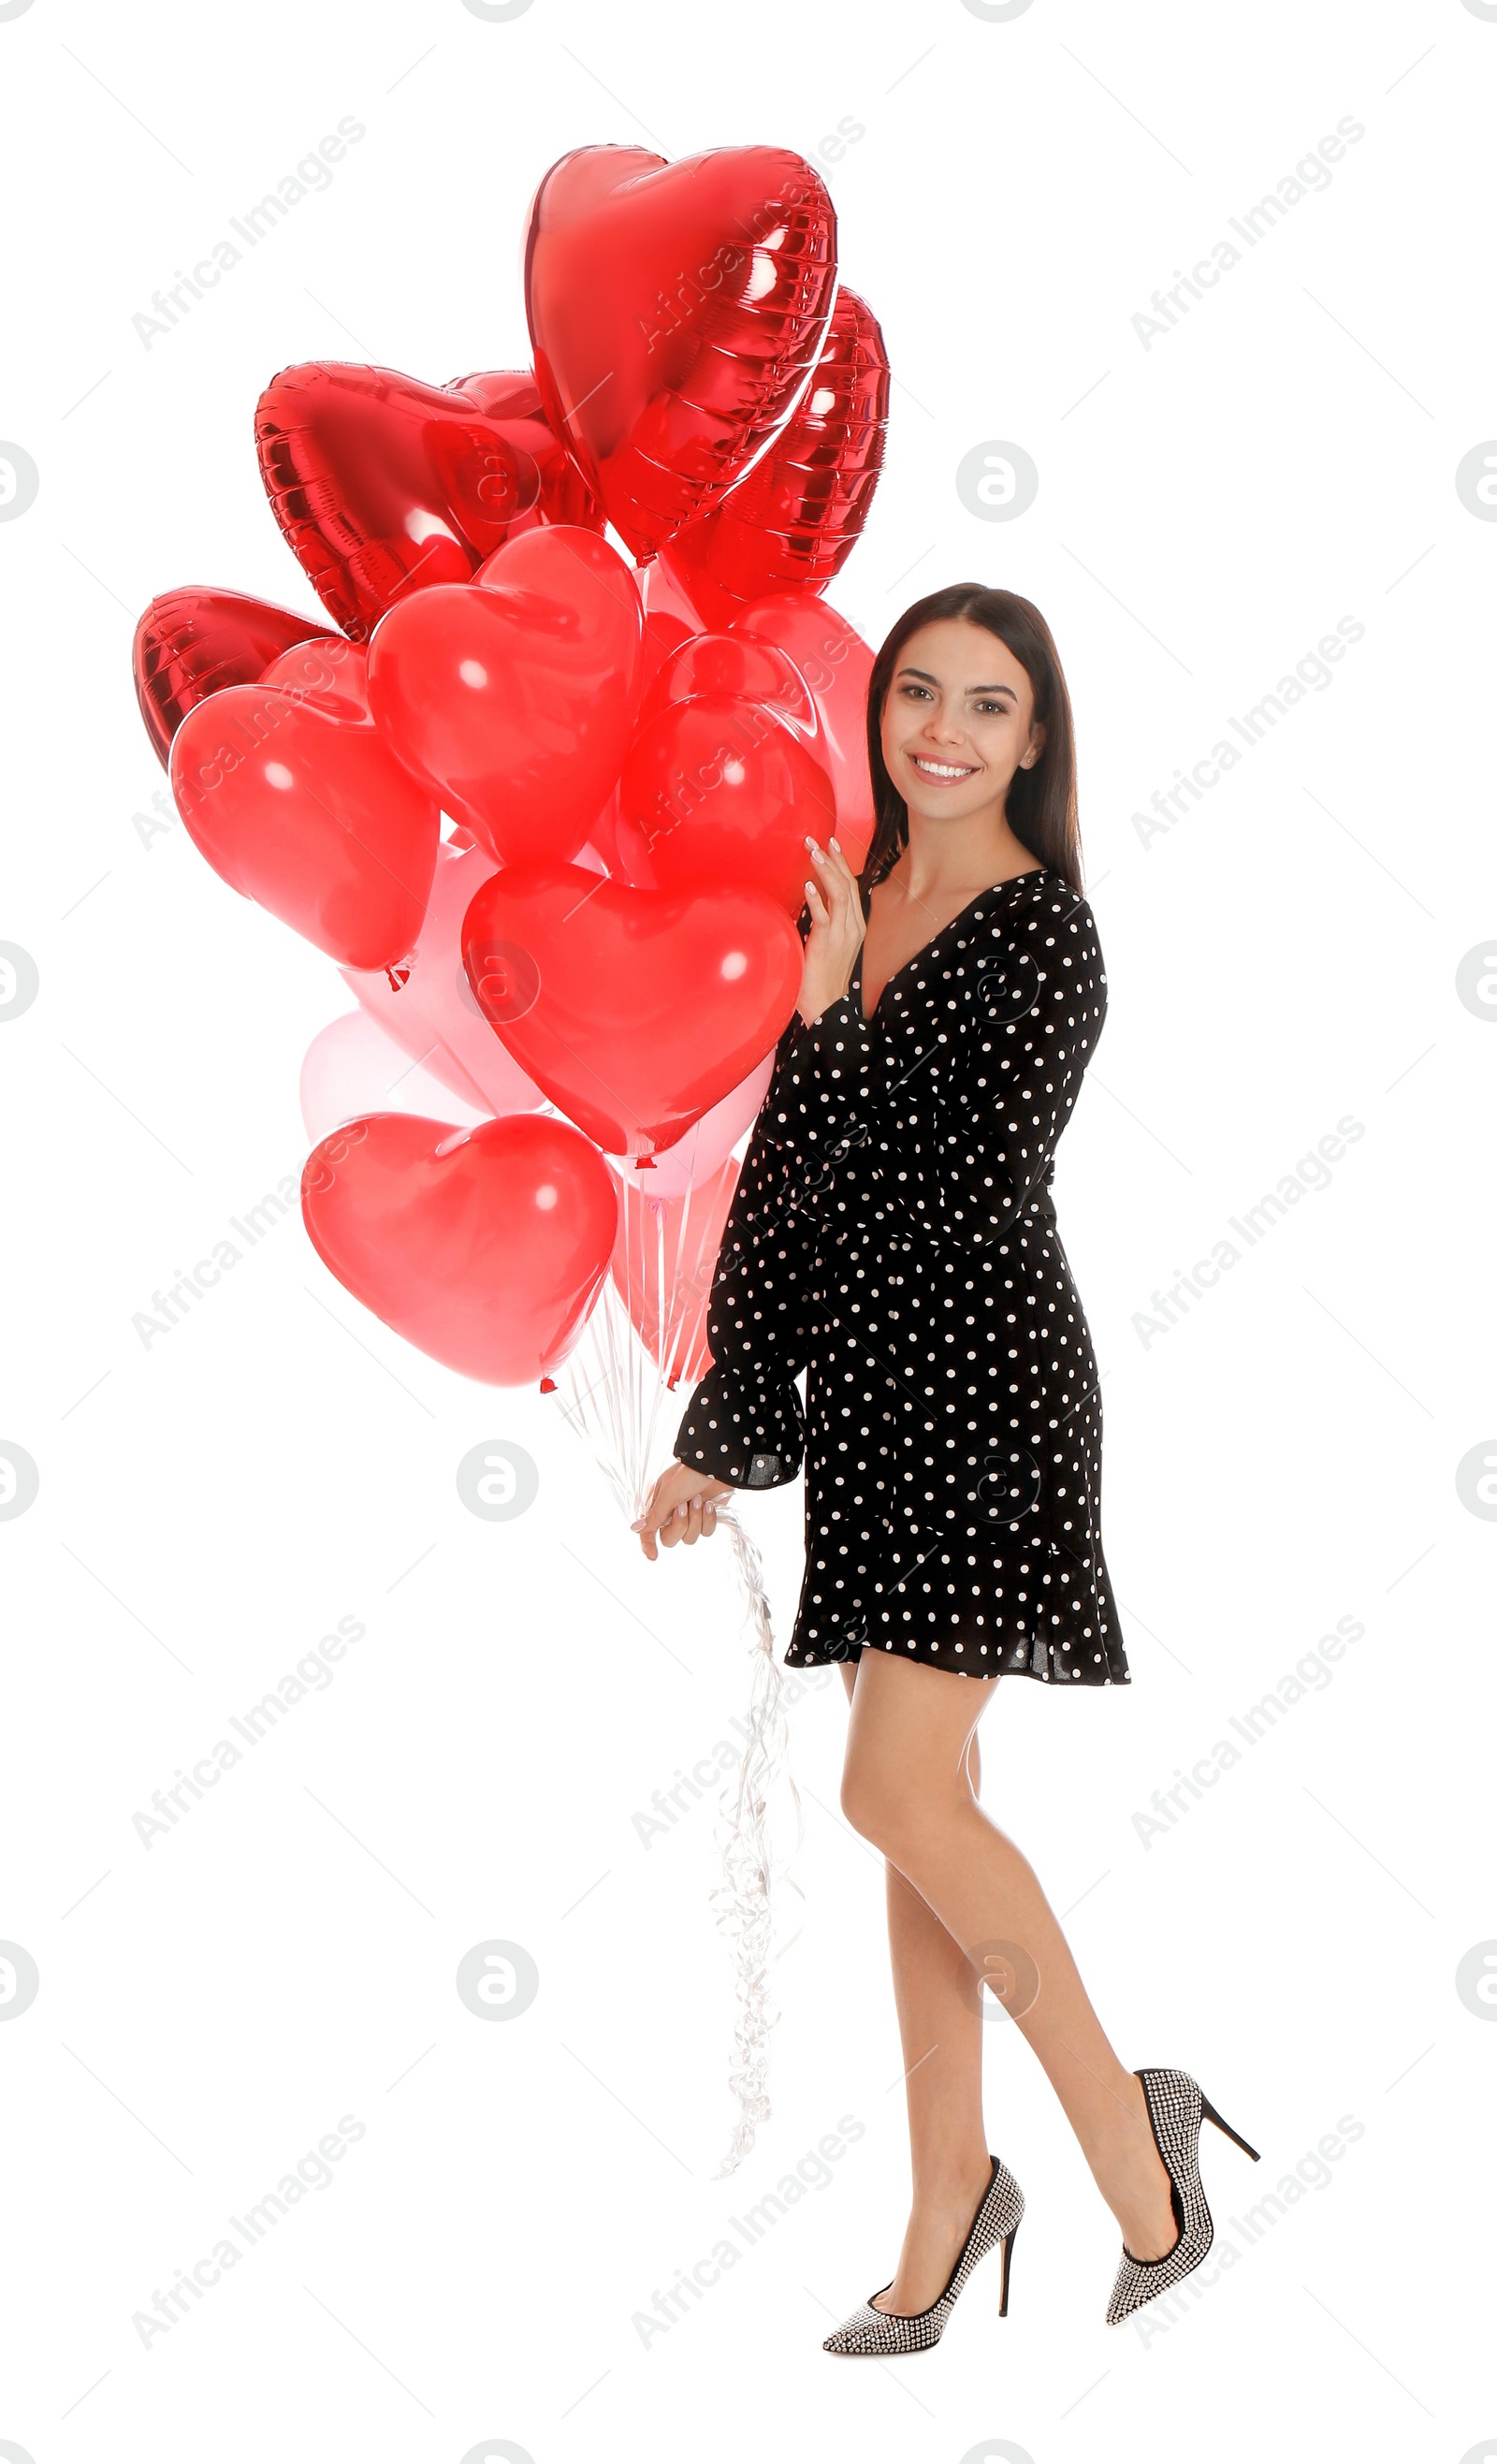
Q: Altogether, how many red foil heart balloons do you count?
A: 4